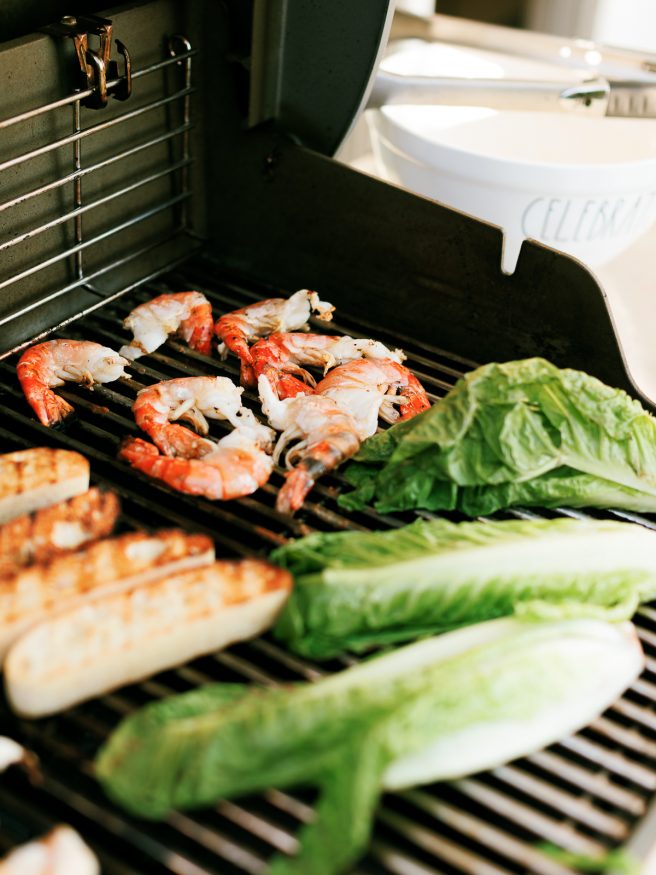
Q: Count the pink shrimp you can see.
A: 8